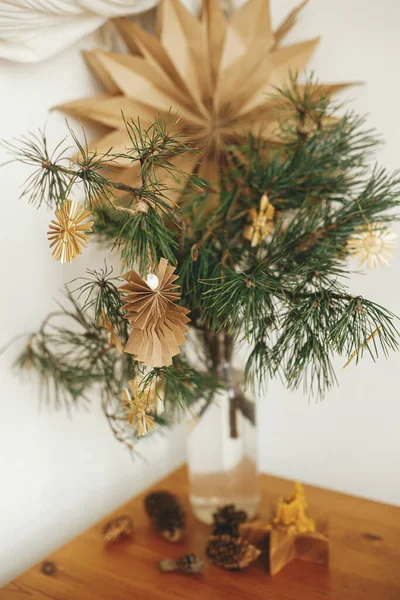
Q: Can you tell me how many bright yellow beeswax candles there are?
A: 1